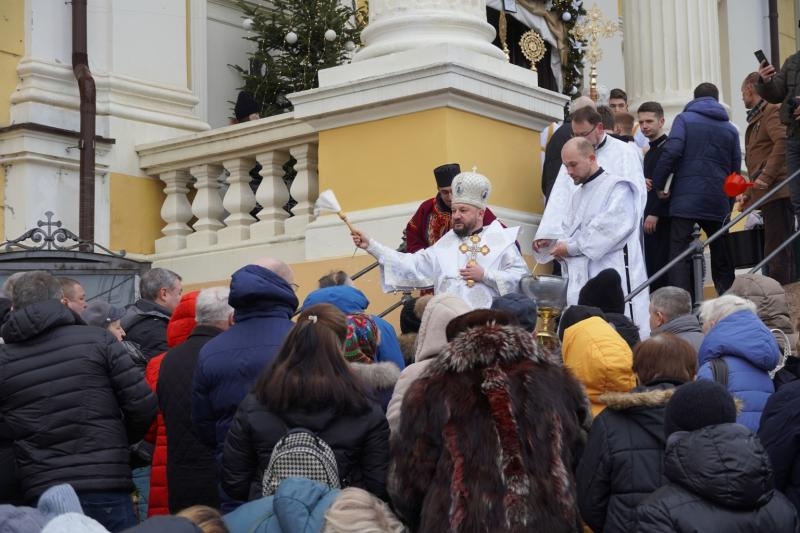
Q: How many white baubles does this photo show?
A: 6